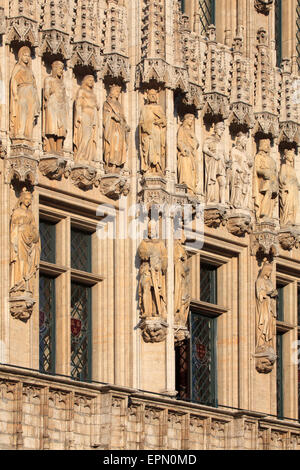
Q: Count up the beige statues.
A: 14